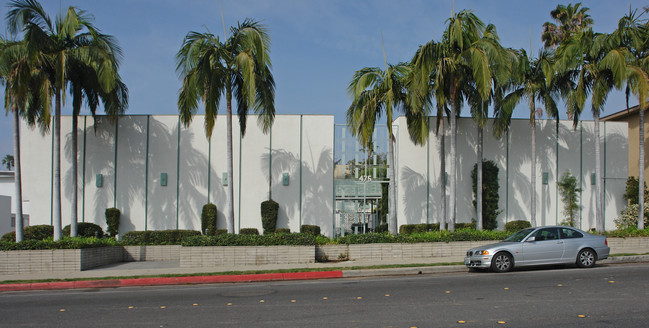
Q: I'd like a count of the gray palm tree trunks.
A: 11